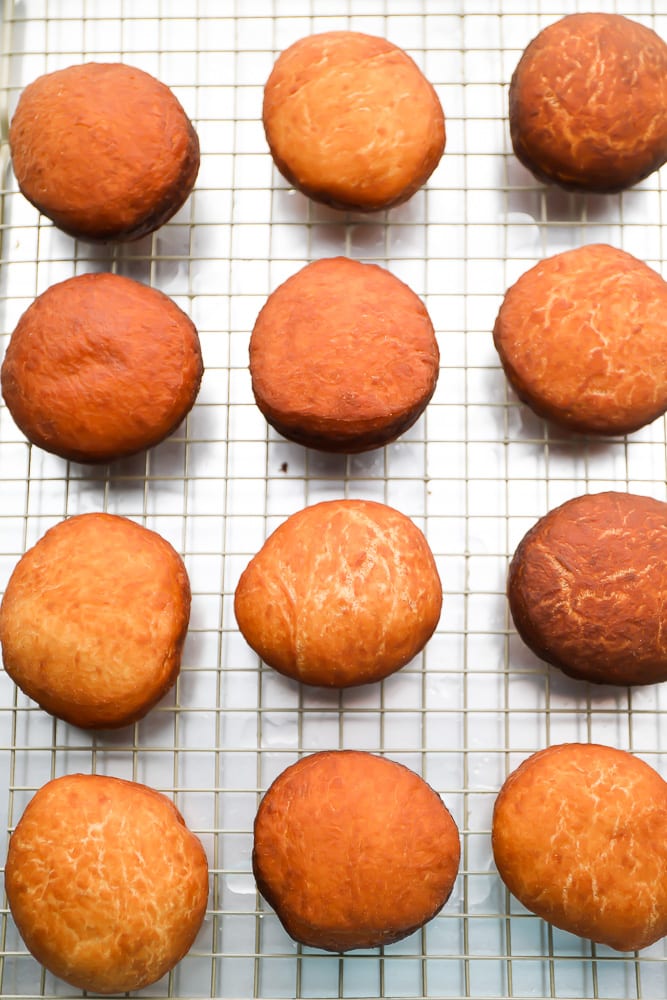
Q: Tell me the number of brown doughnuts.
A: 12